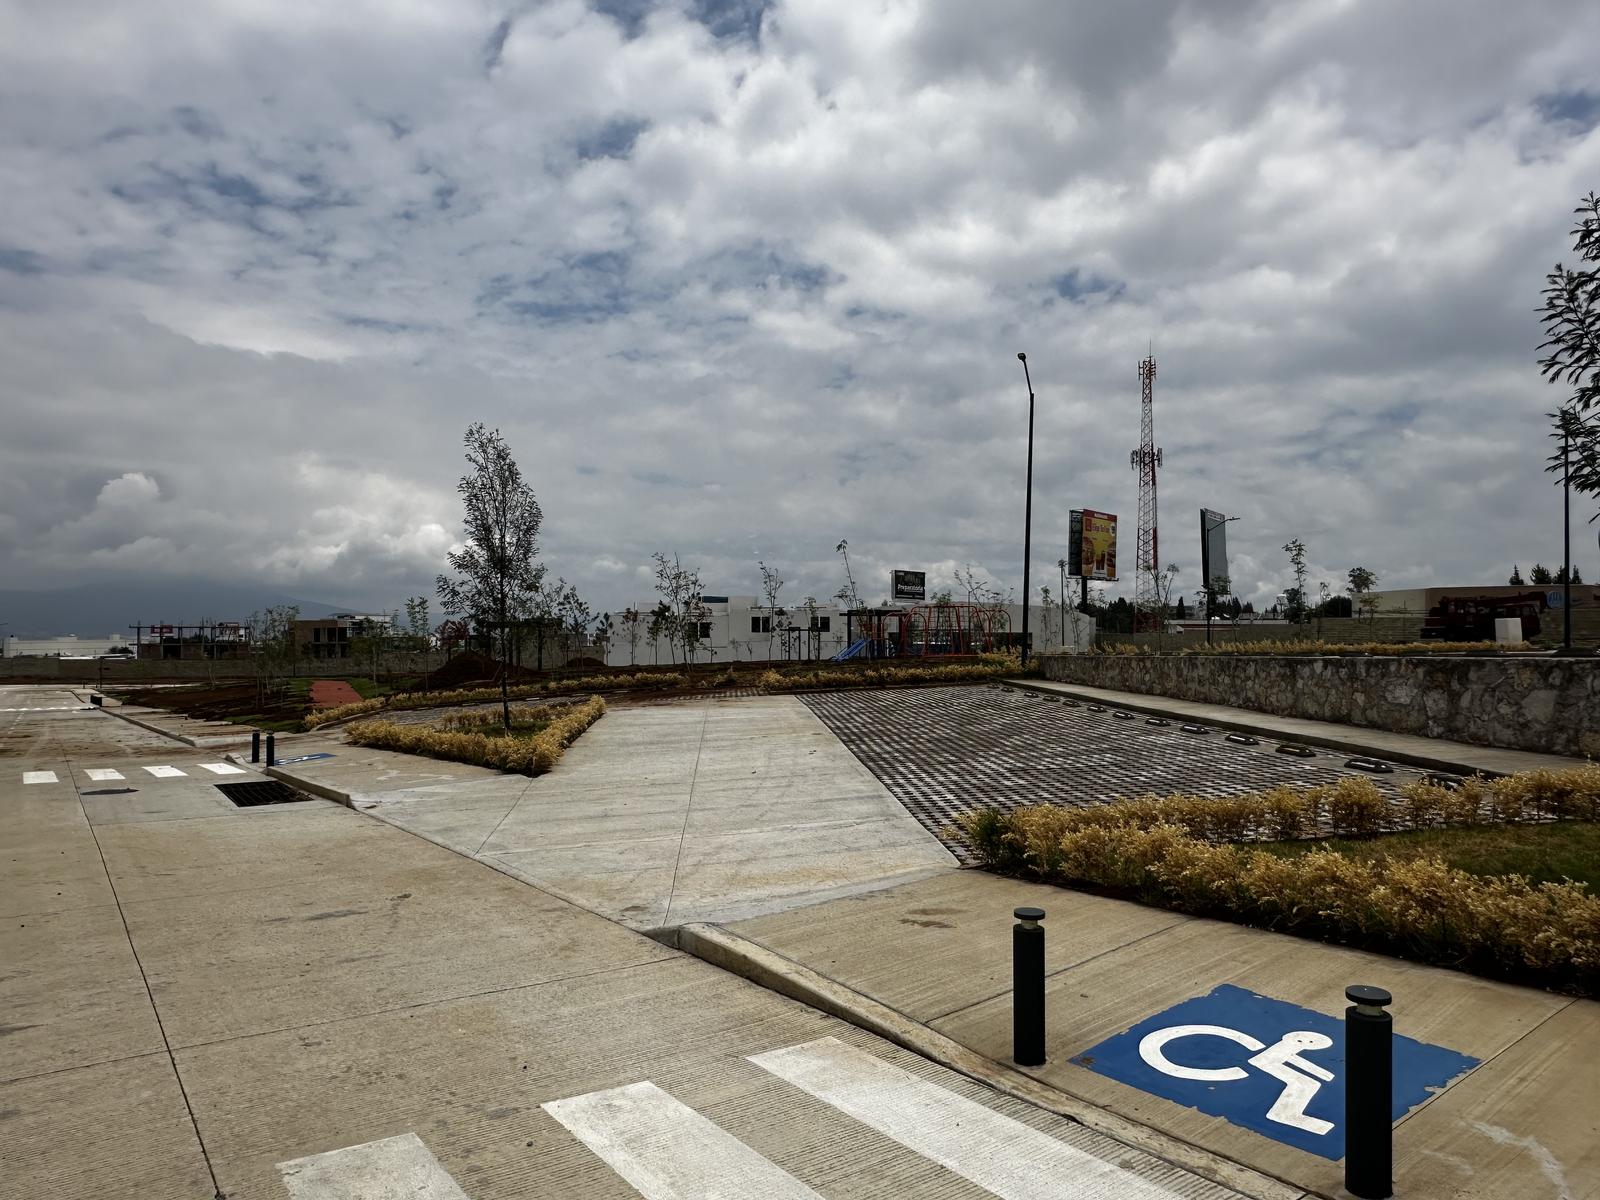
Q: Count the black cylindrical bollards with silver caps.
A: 4